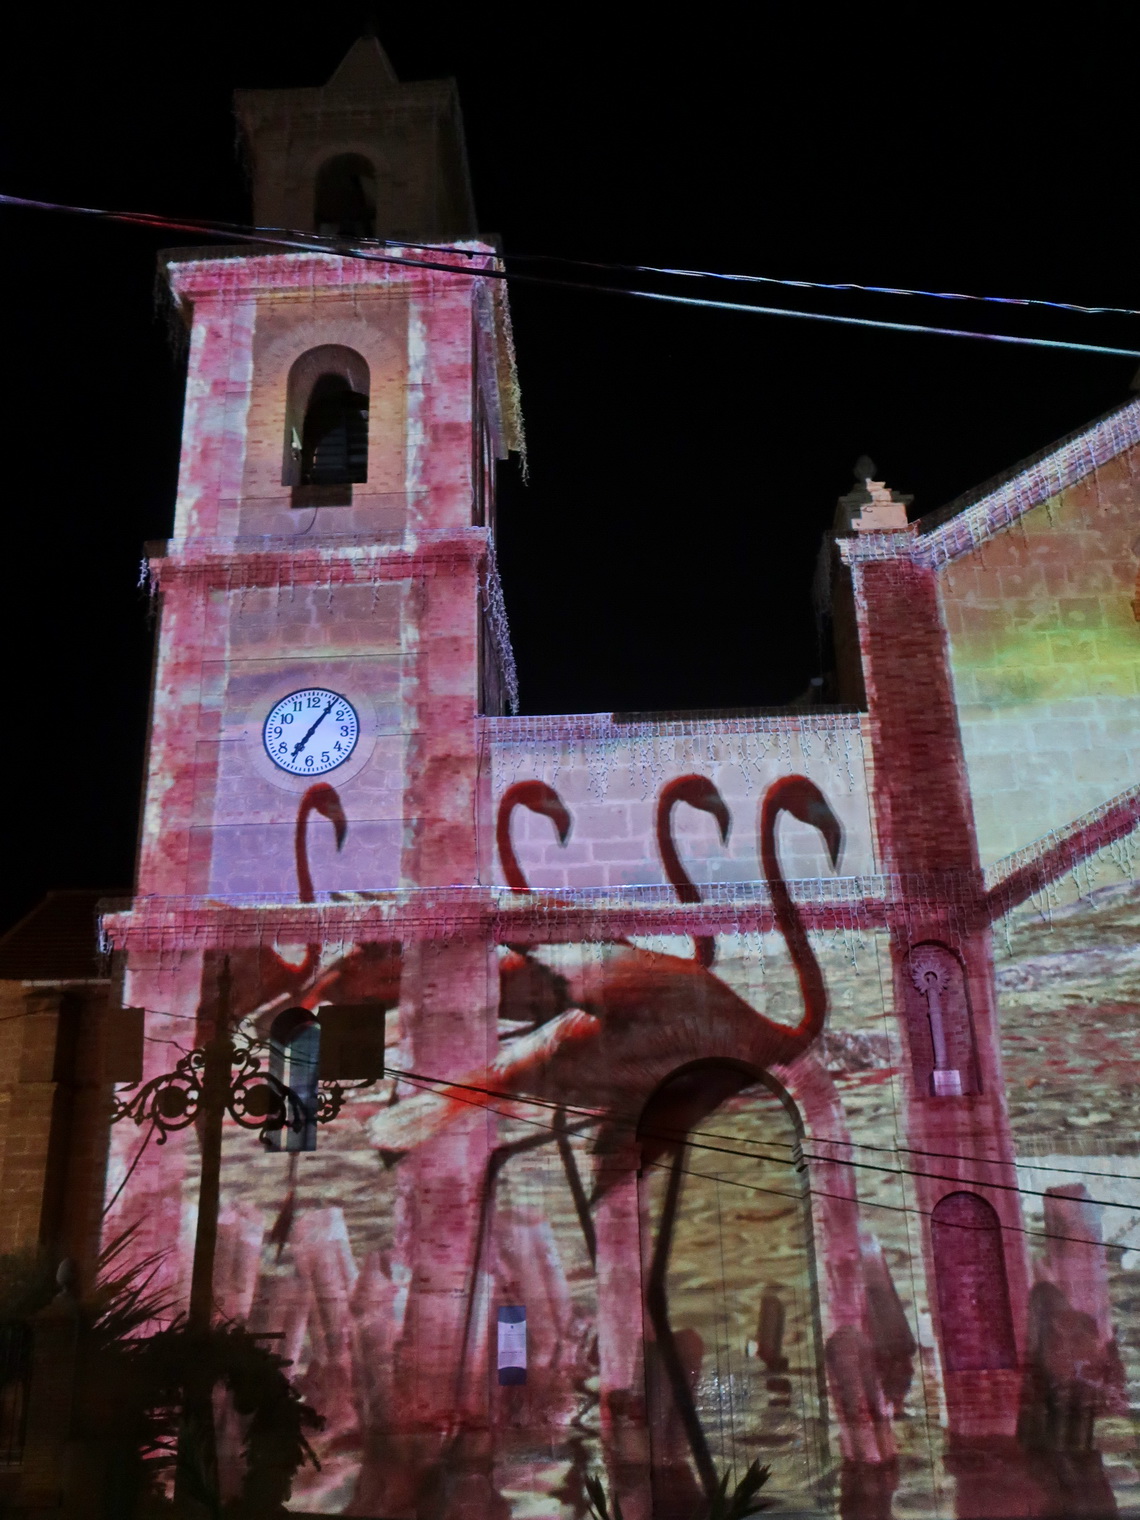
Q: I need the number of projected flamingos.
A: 4